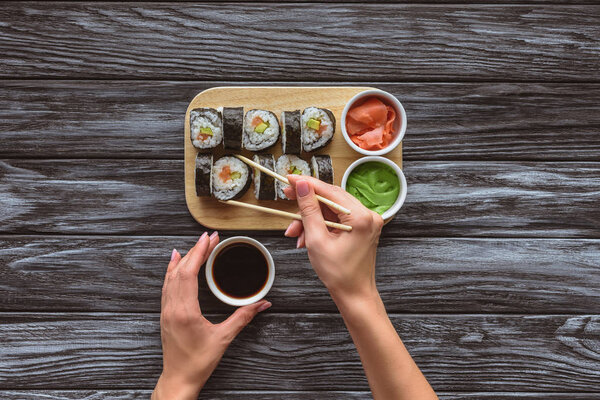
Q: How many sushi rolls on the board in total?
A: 10